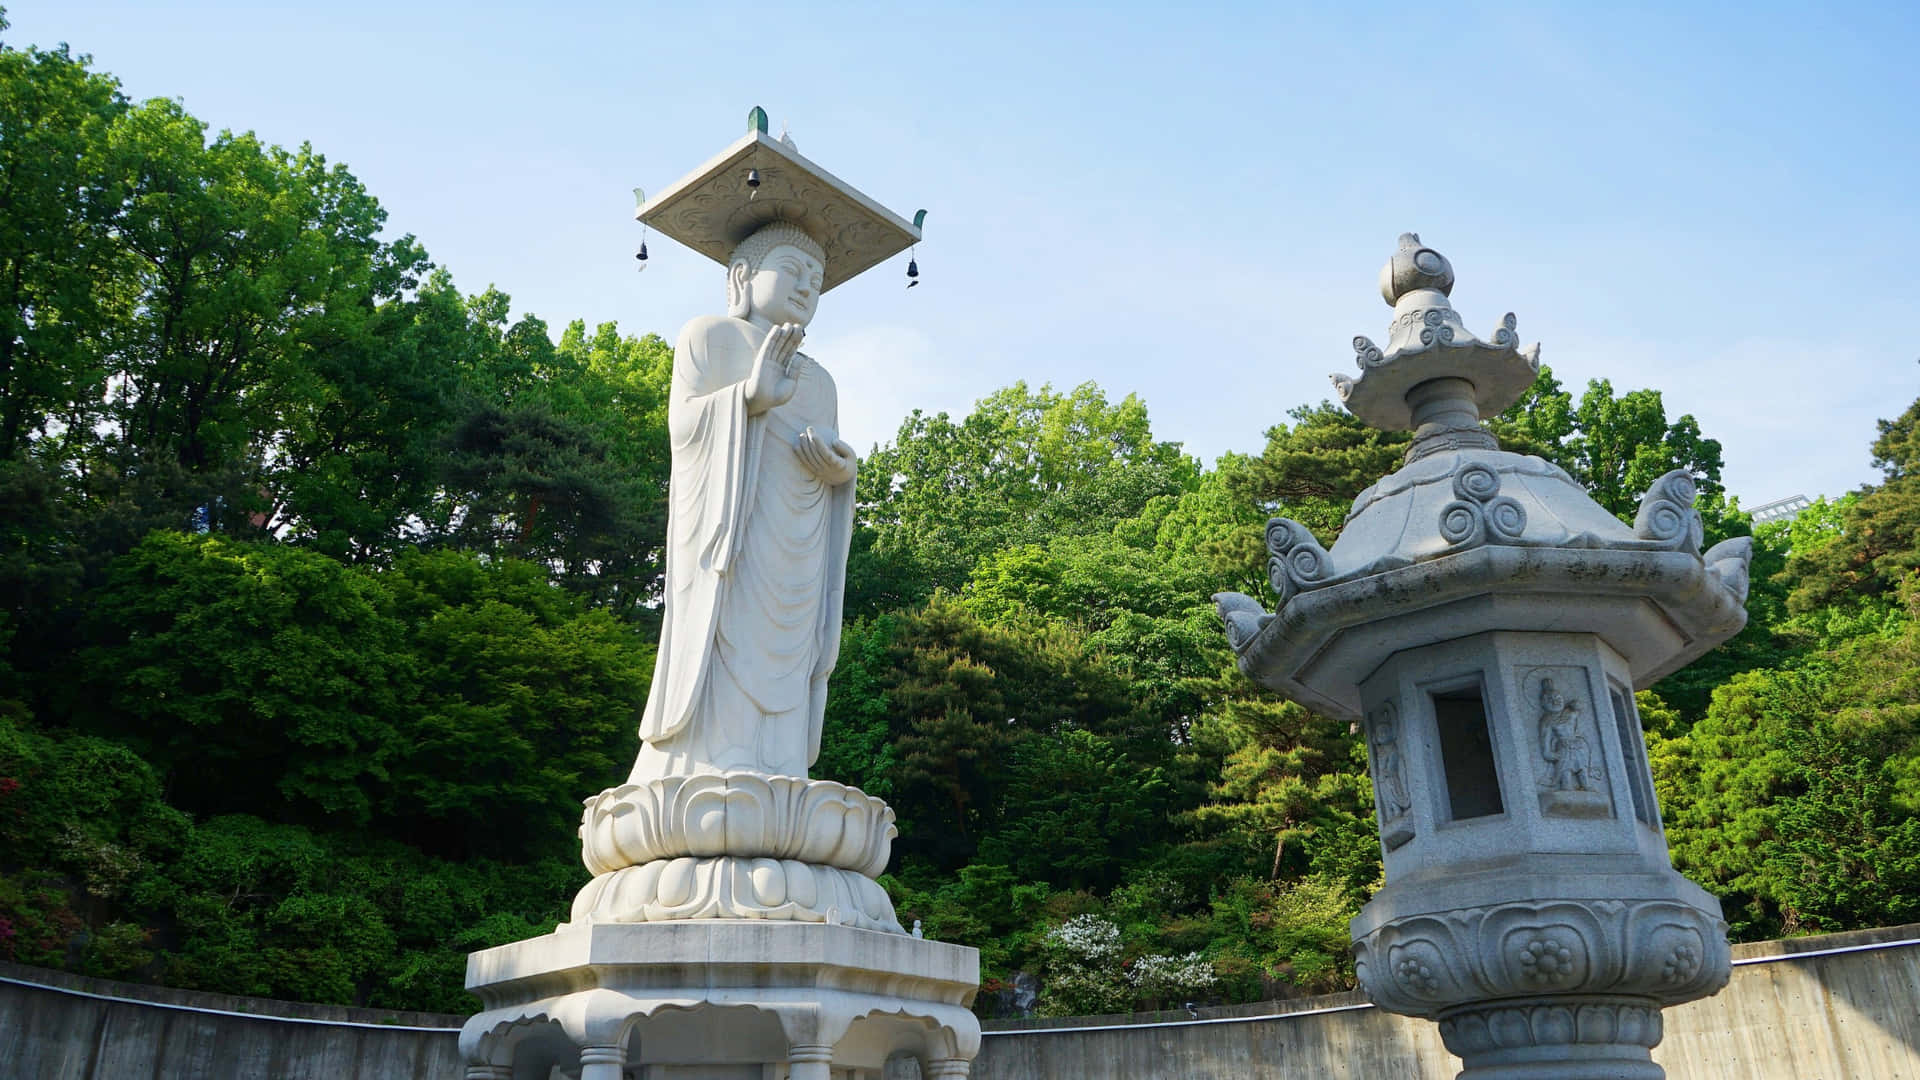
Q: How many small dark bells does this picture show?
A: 3